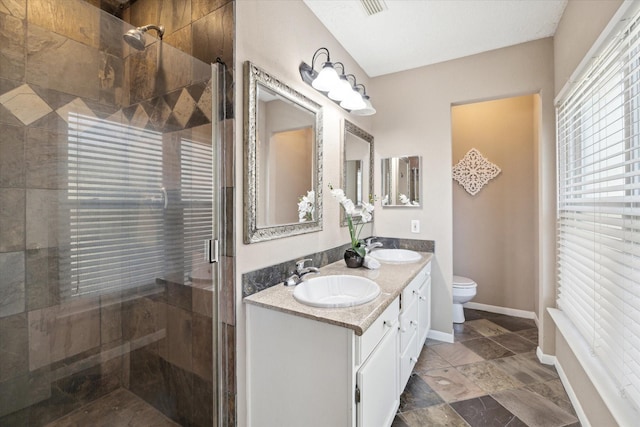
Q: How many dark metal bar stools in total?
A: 0